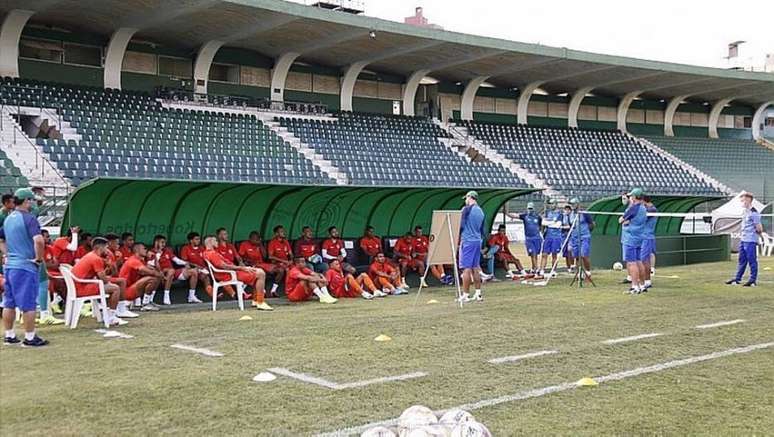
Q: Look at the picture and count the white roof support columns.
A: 13